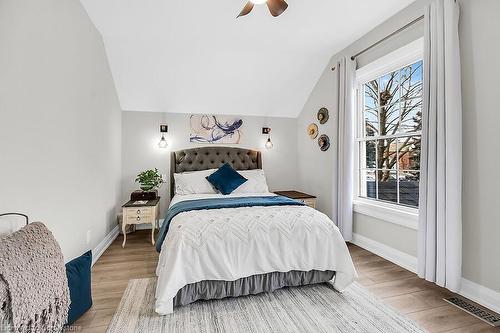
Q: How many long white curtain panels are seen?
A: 2